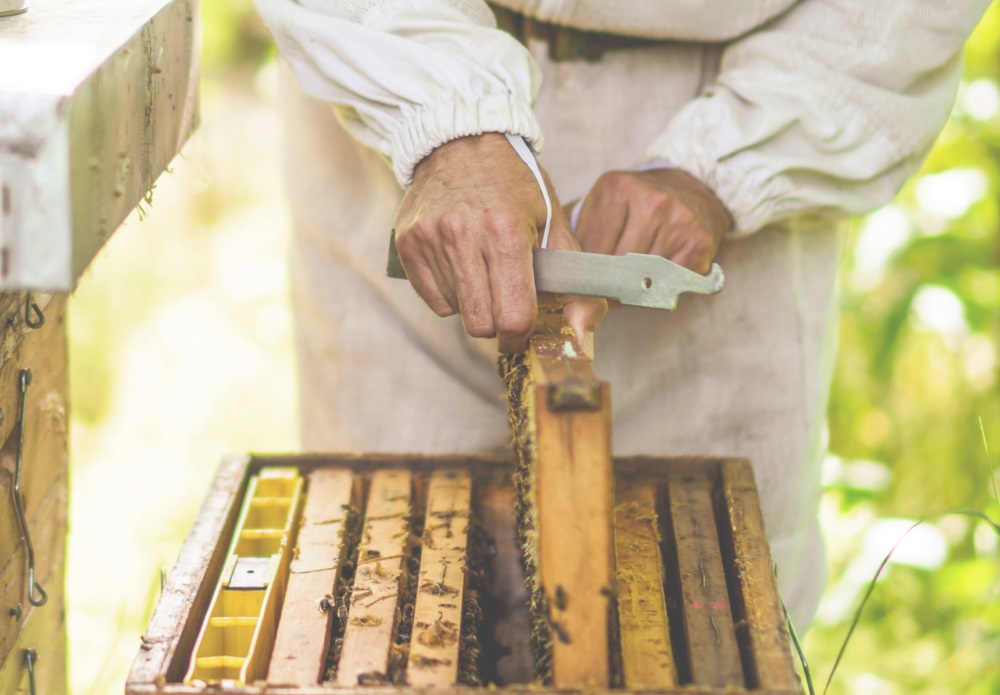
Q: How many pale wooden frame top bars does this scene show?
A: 3